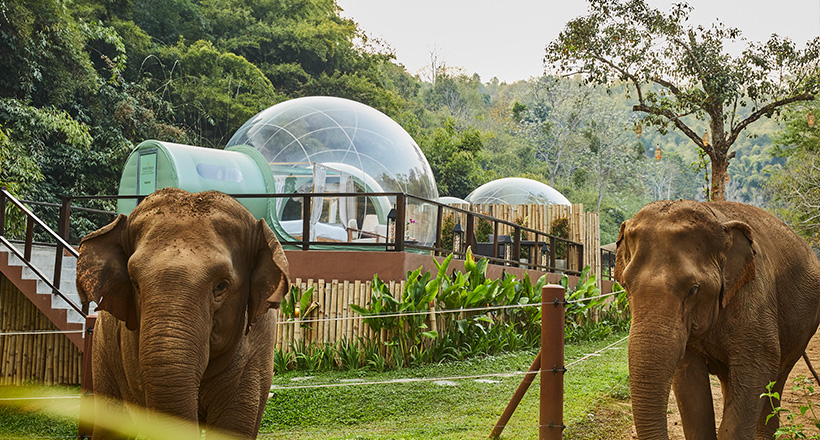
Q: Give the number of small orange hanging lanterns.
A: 5